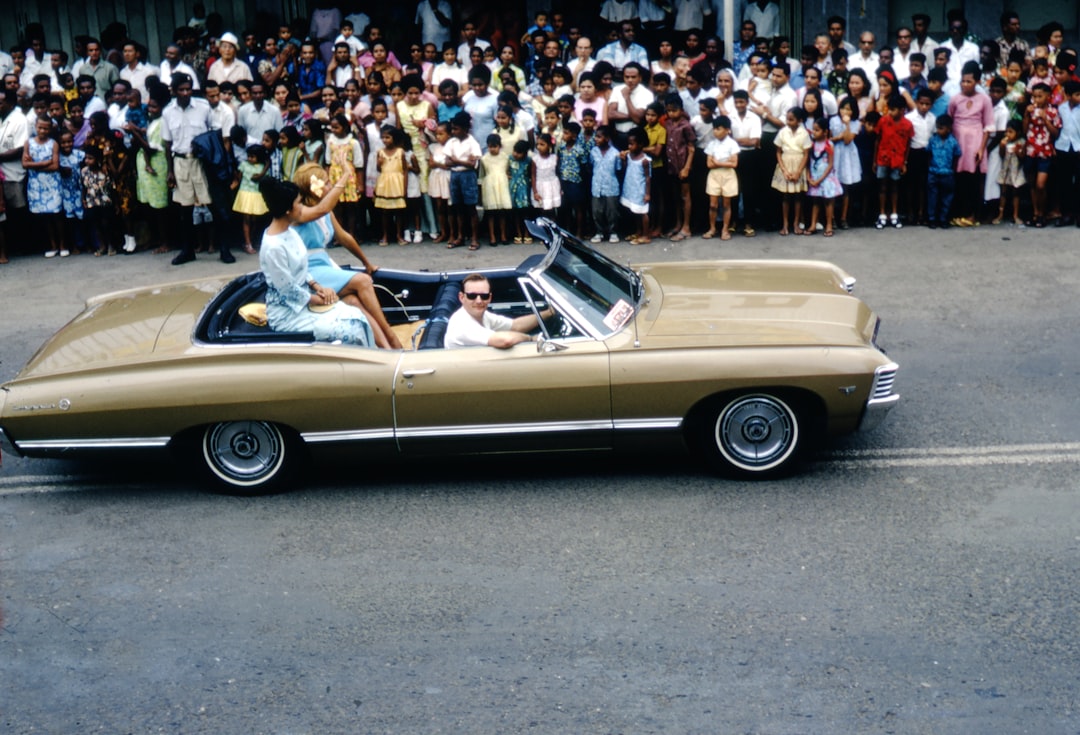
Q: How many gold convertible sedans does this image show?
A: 1